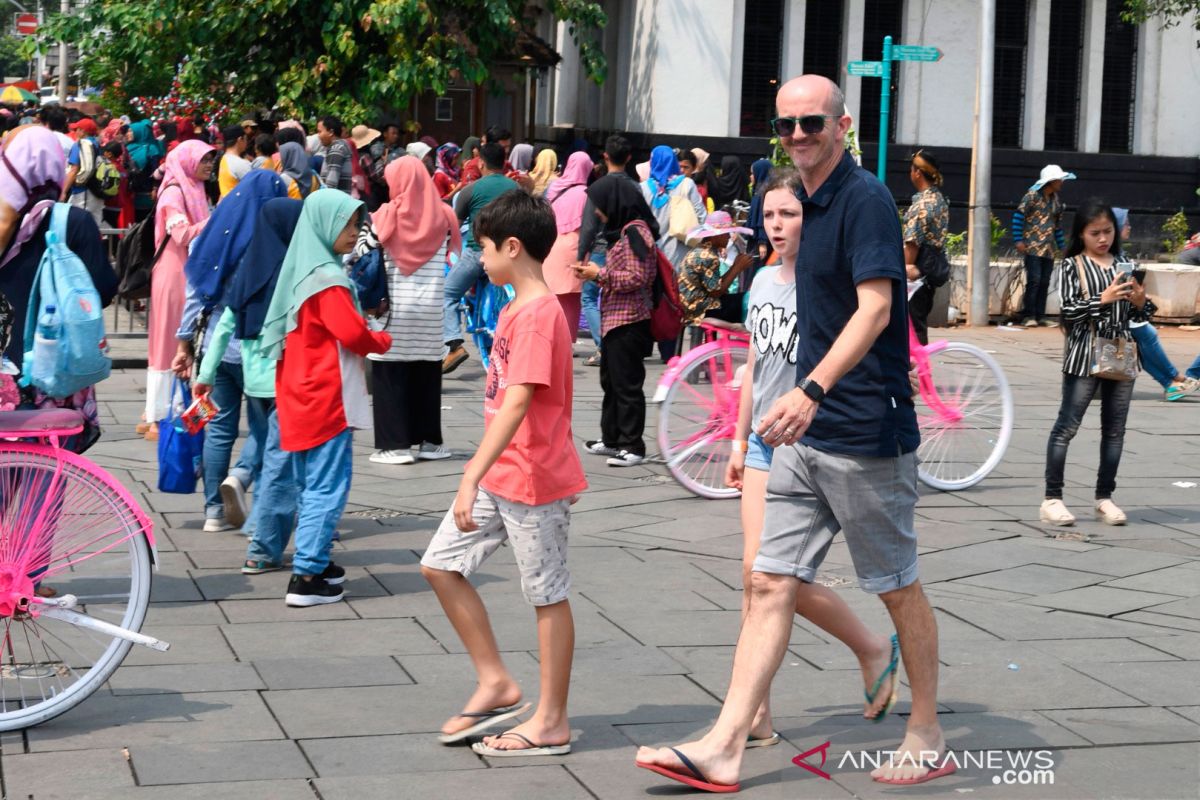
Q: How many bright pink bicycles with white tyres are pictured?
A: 2